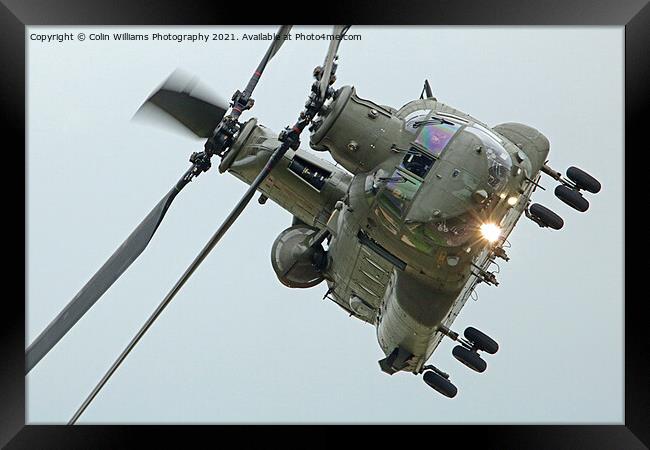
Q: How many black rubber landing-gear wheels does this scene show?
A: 6